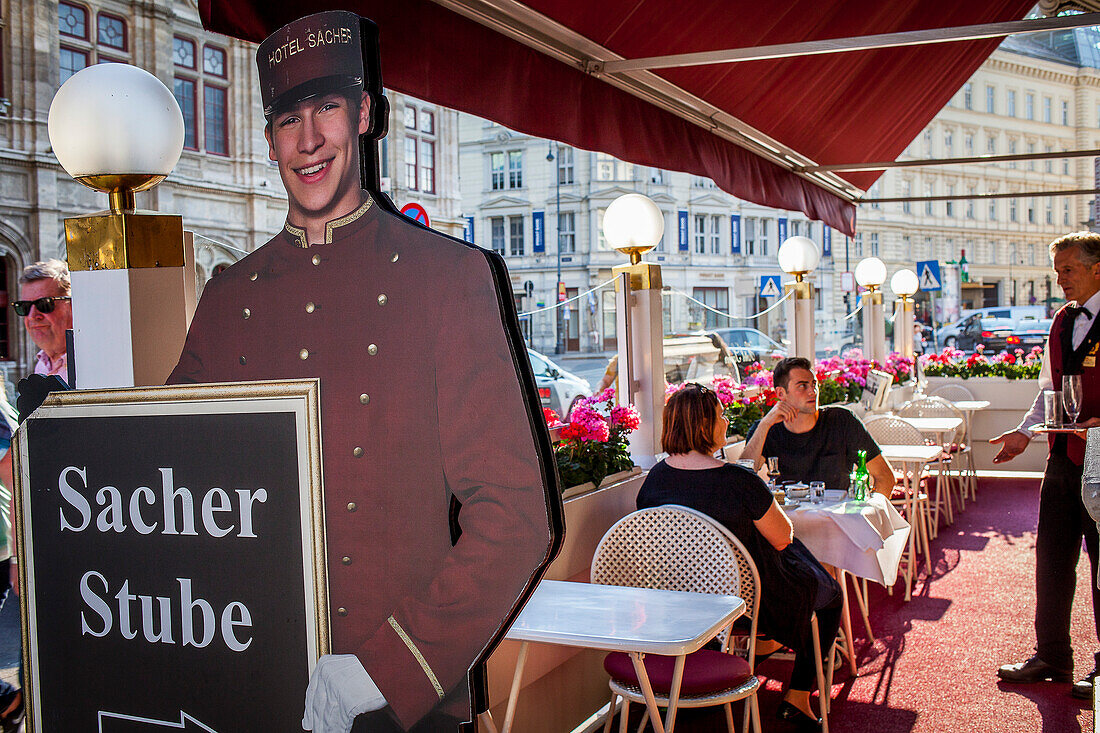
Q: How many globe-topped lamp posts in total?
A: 5